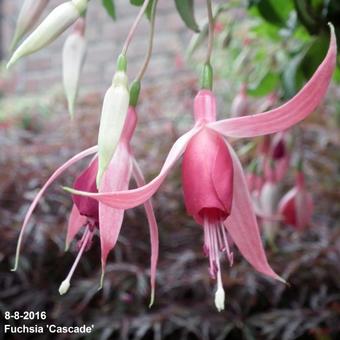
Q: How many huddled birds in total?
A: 0